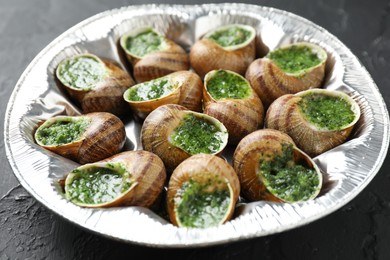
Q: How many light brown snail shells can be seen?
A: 12